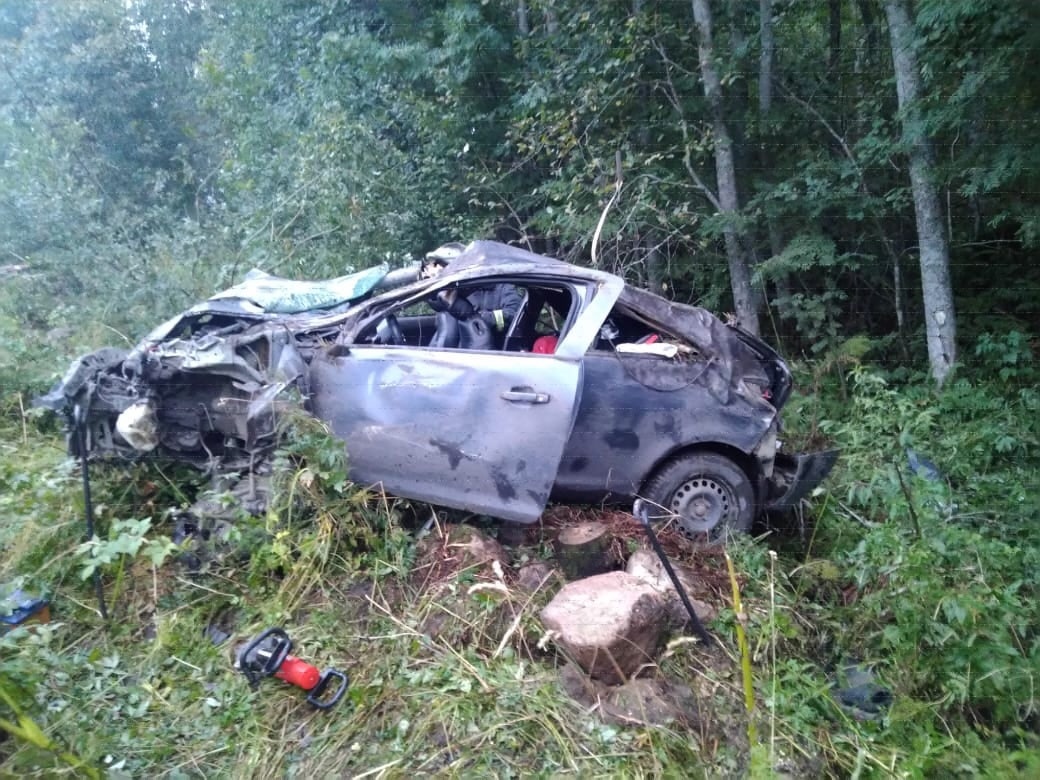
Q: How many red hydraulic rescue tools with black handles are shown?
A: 1